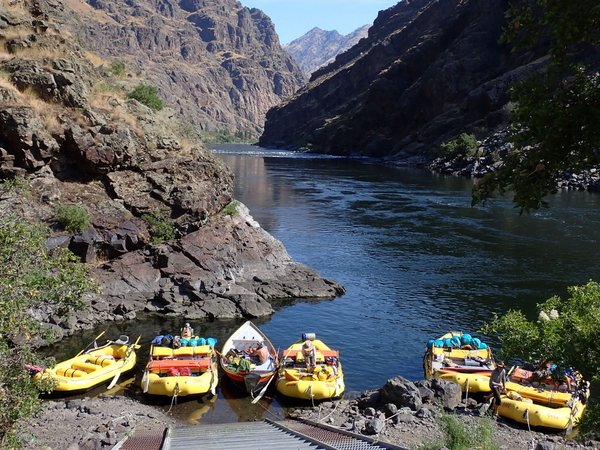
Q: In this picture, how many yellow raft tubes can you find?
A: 5